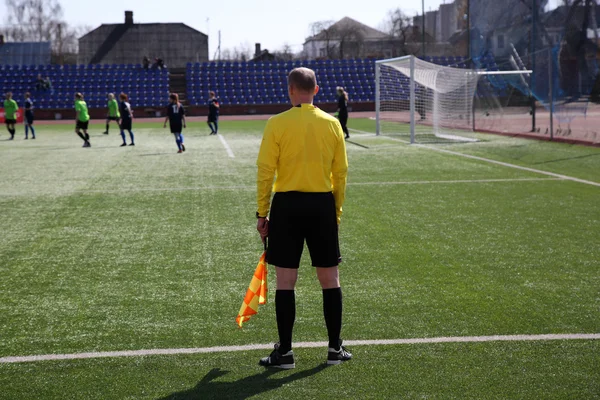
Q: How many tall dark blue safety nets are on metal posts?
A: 1